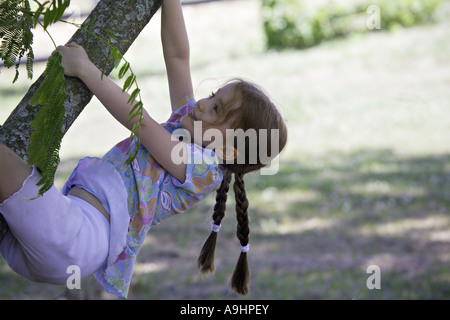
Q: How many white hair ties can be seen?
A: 2